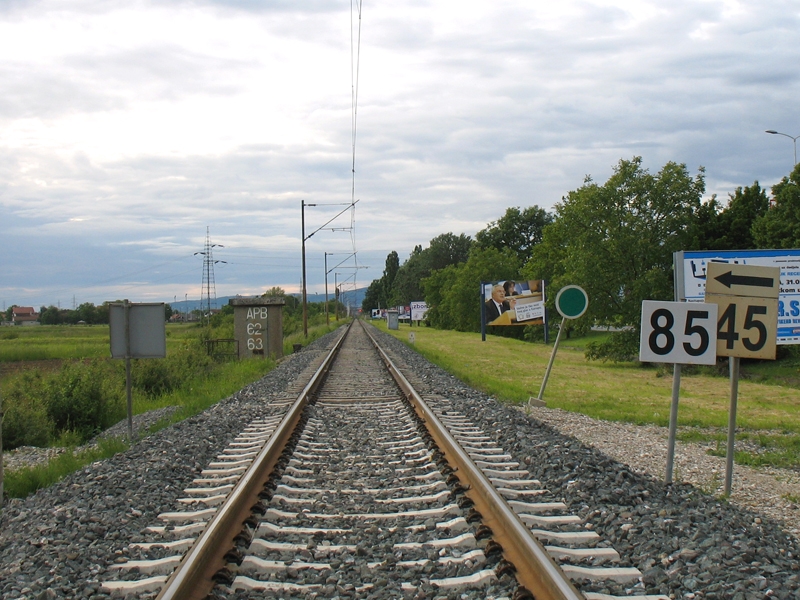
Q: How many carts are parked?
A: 0